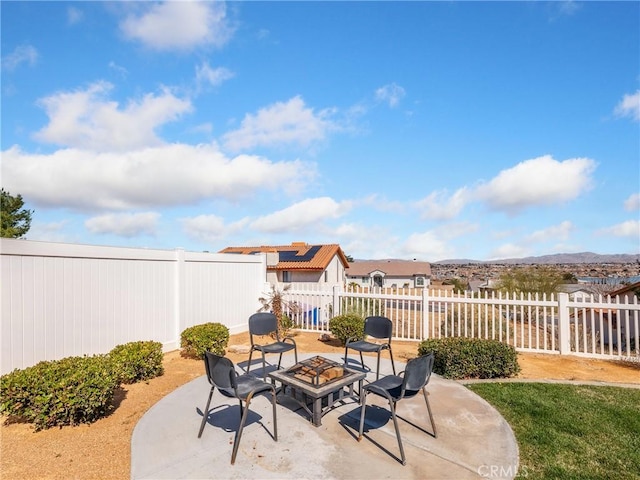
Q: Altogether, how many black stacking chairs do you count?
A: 4